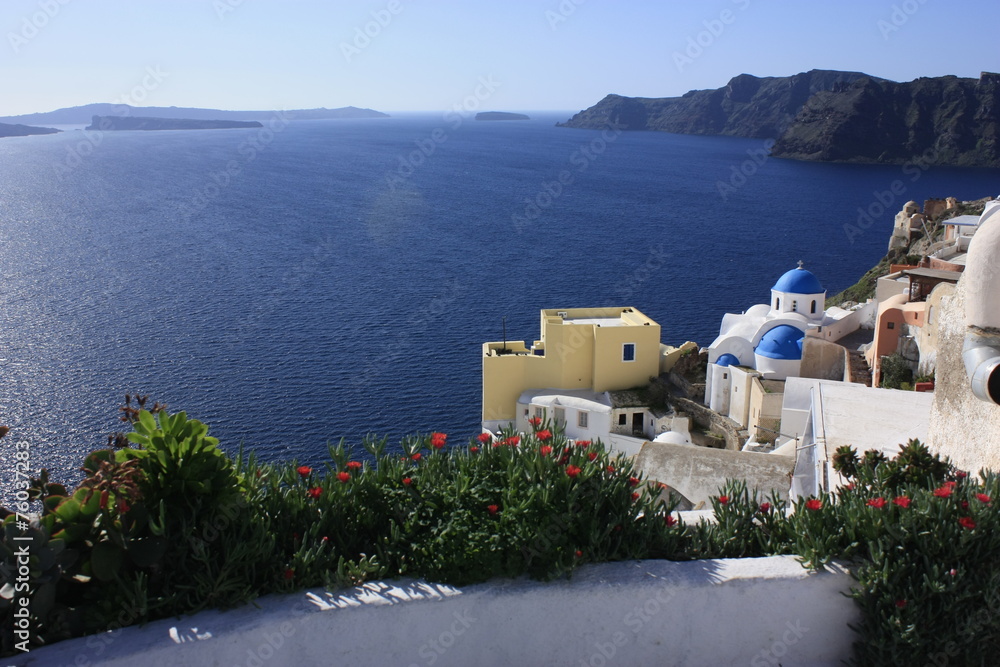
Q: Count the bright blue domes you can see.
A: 3